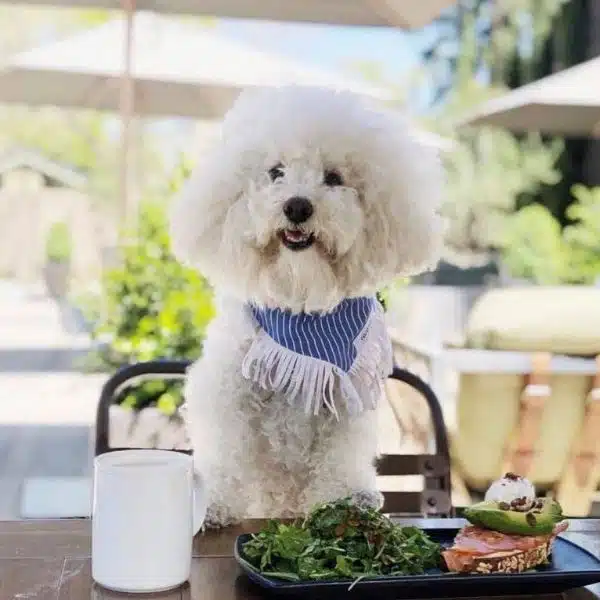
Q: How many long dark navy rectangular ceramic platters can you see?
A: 1